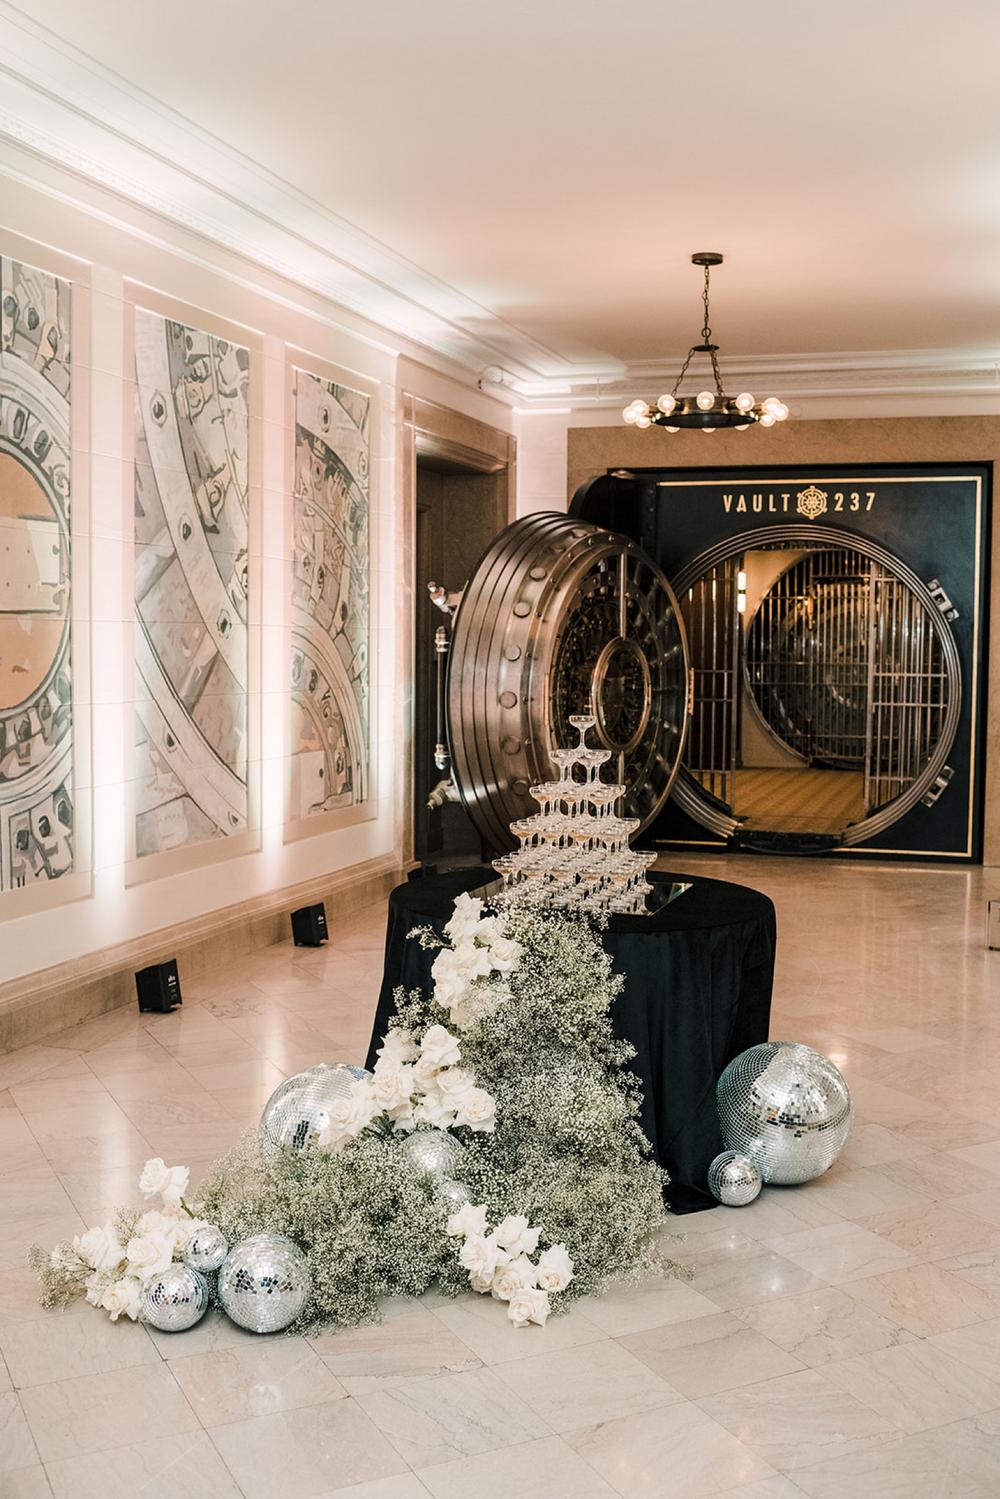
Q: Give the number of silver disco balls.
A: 8